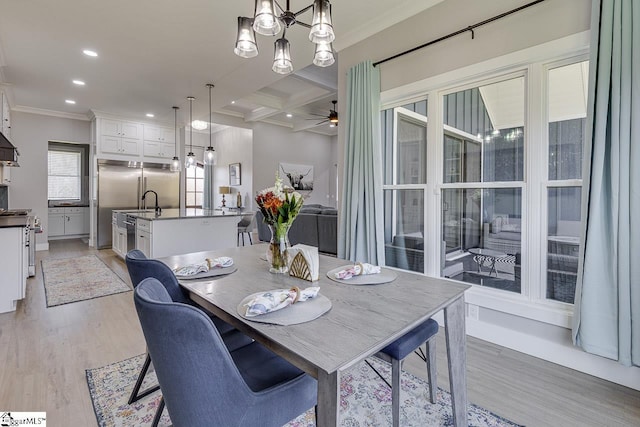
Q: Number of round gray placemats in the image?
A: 3